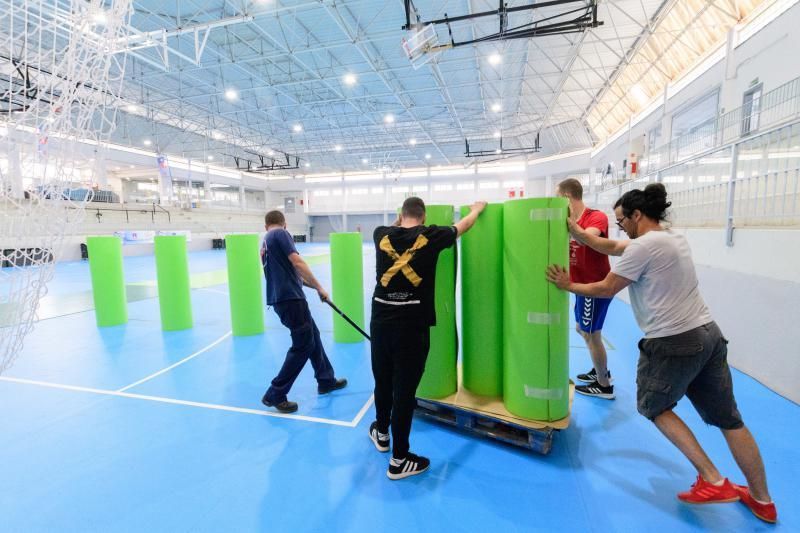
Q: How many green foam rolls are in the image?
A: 7